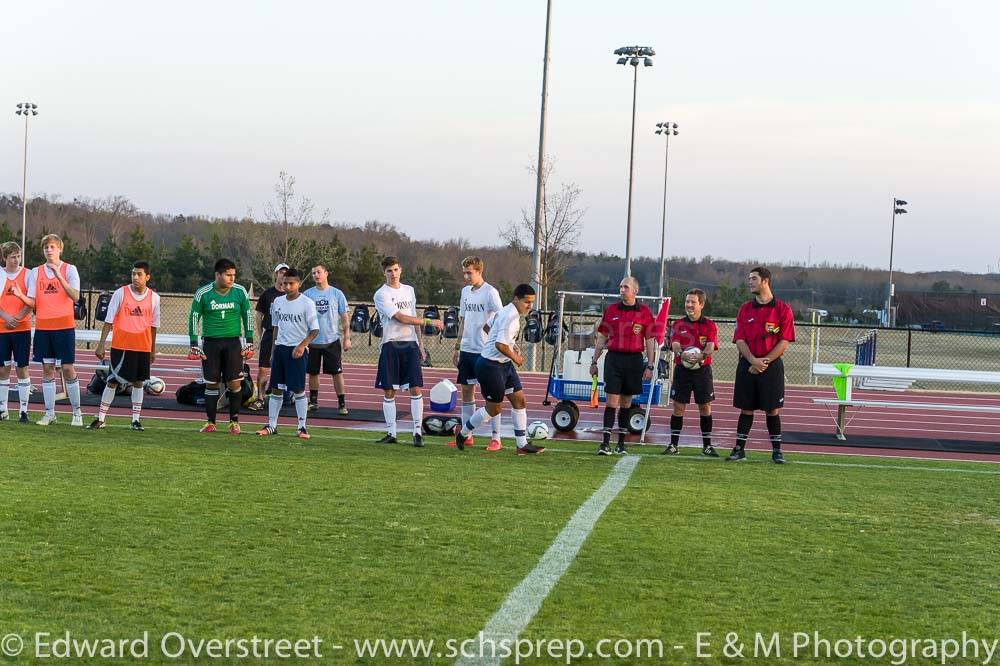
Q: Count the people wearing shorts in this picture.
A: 13